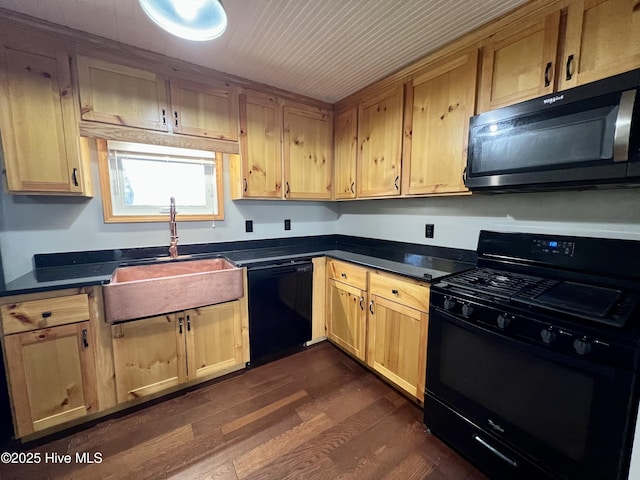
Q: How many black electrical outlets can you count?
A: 3